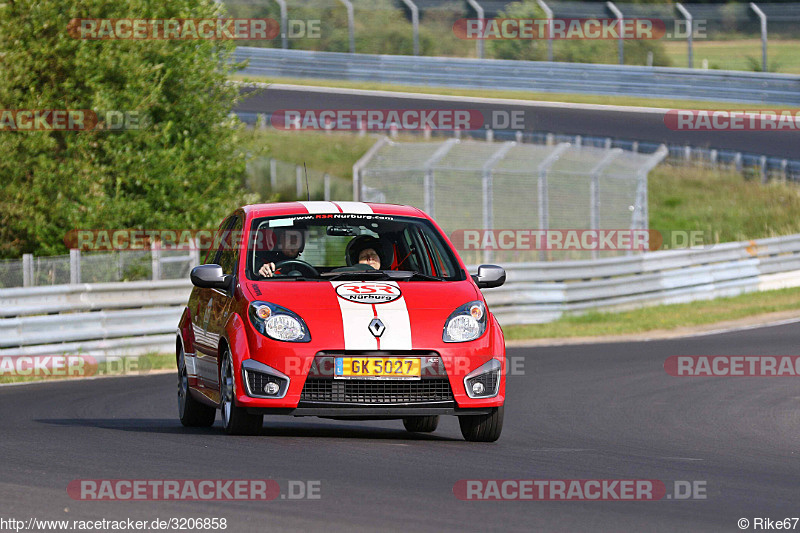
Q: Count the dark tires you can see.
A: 4